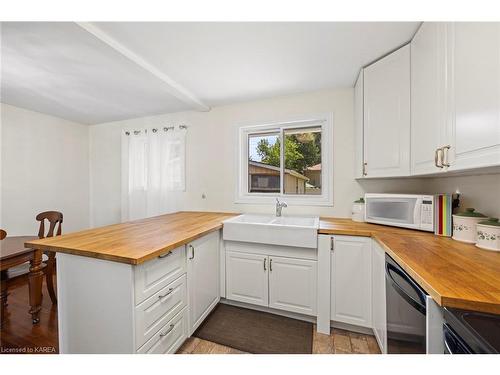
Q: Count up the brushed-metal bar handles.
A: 10